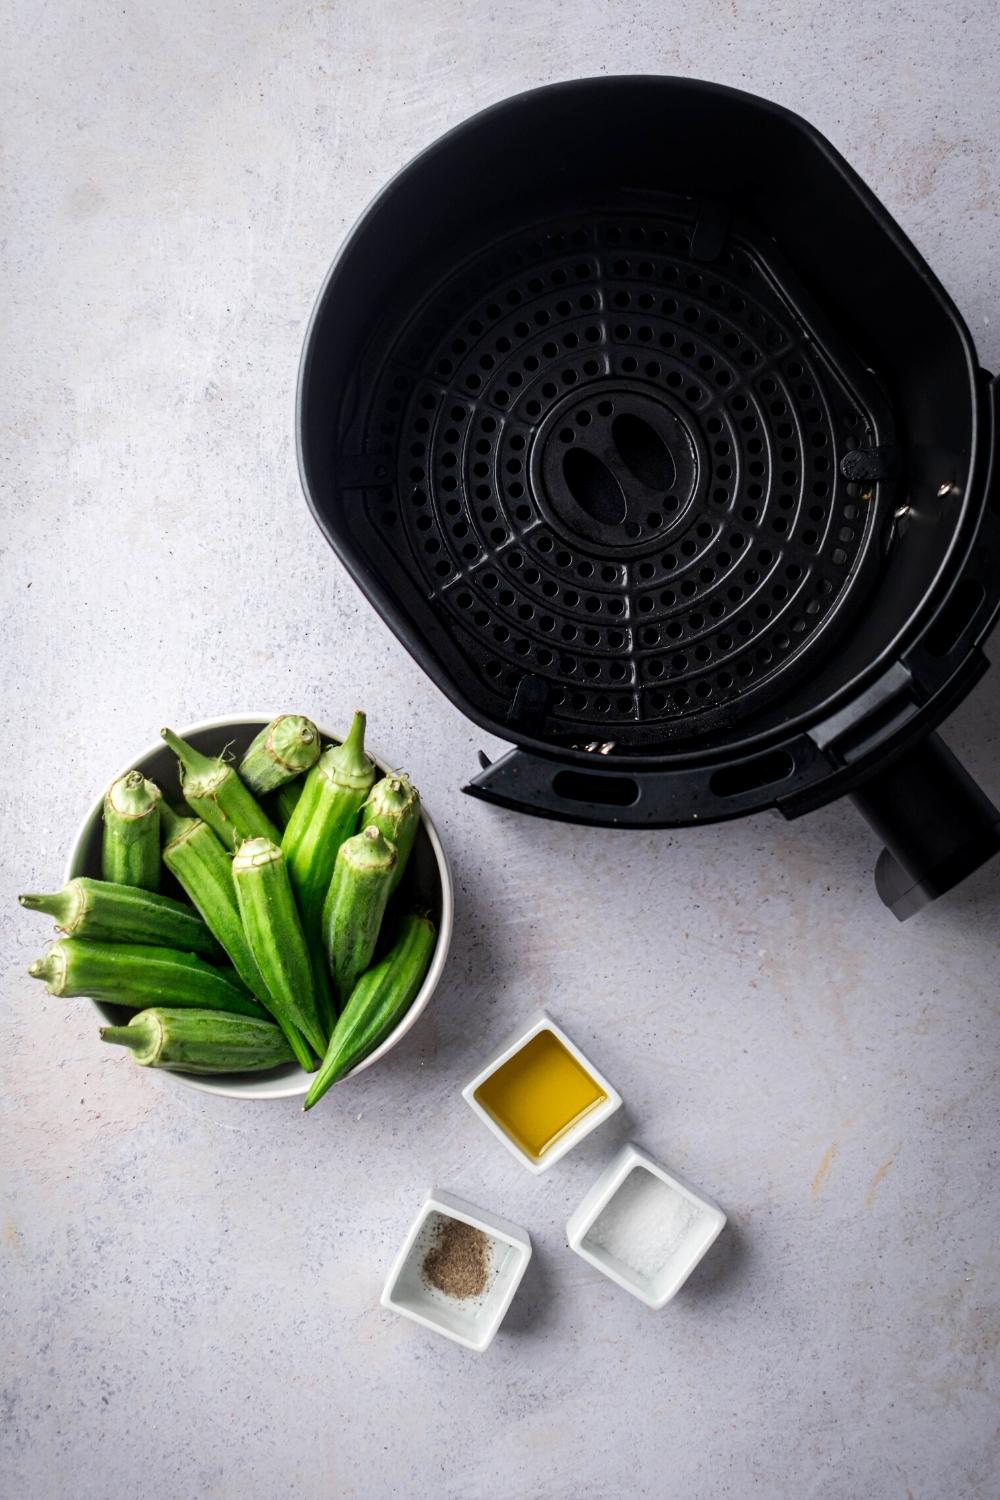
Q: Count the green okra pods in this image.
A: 12